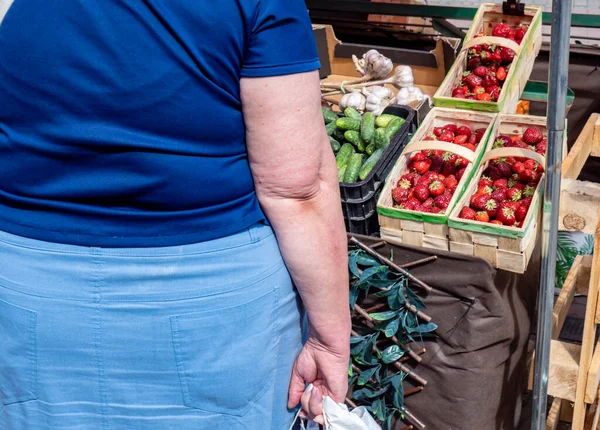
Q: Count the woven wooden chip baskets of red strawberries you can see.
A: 3